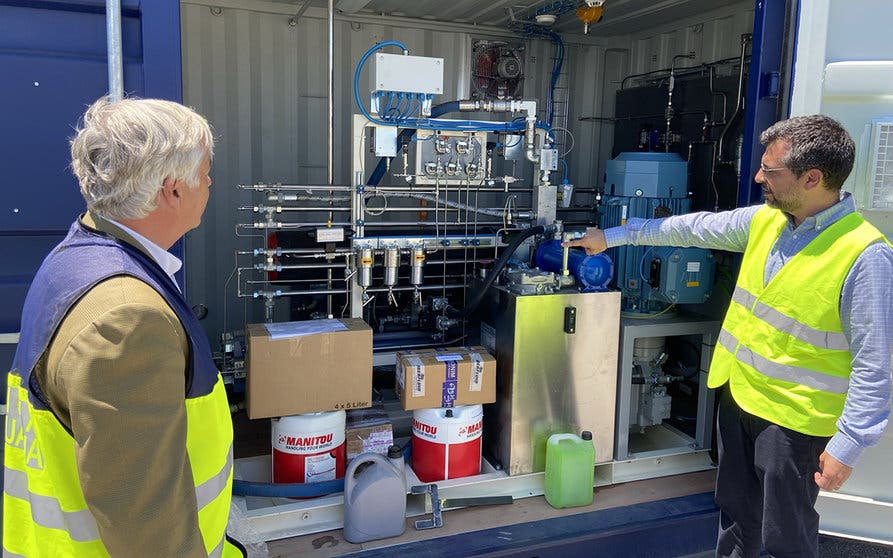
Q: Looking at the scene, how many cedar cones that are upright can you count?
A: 0